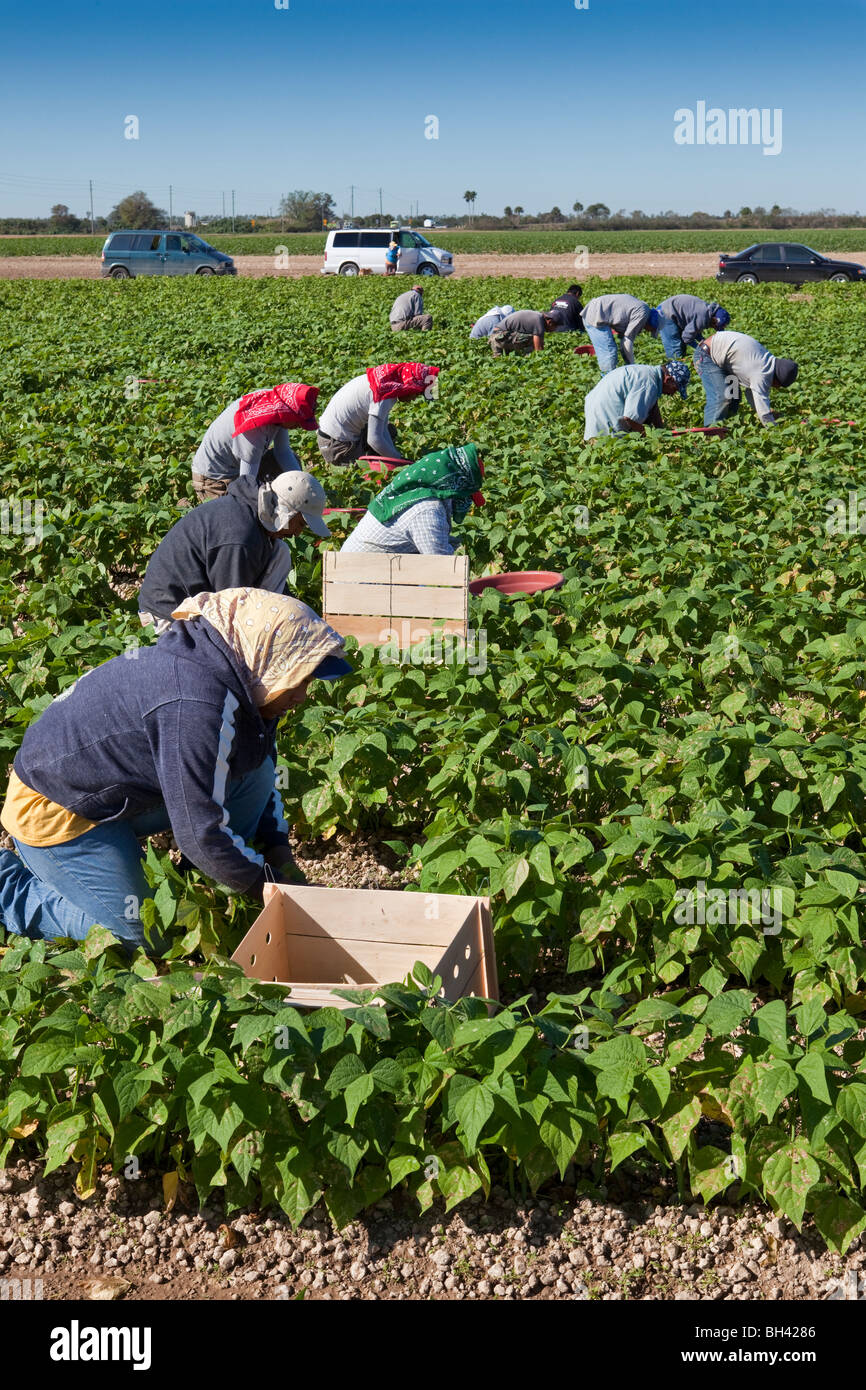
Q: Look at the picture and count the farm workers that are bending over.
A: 13